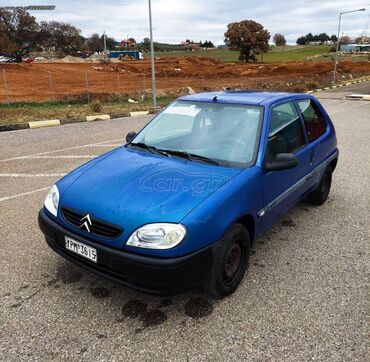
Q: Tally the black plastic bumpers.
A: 1